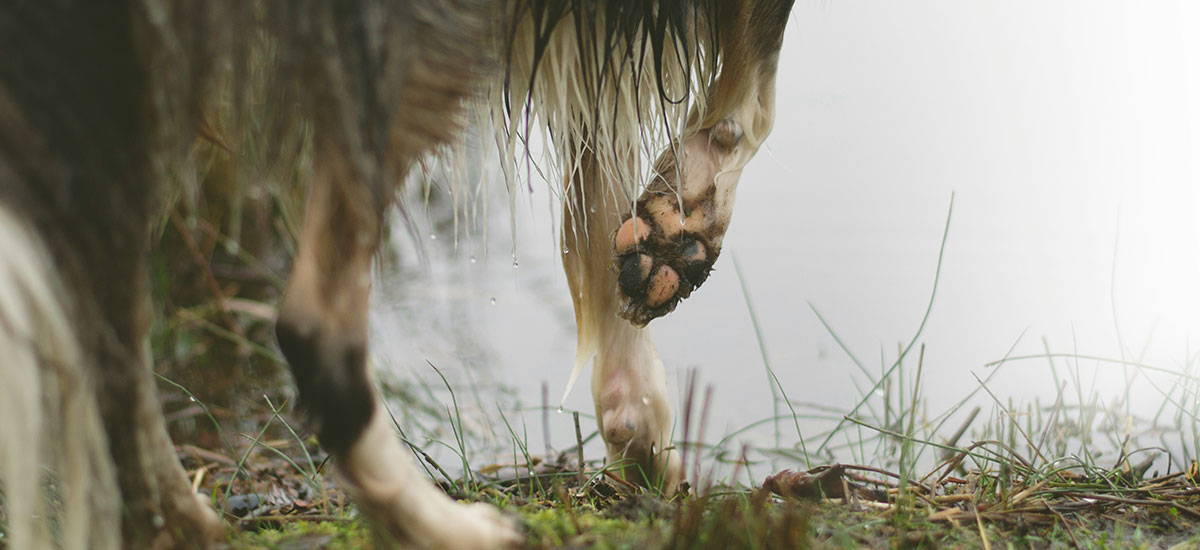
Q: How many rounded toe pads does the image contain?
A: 4